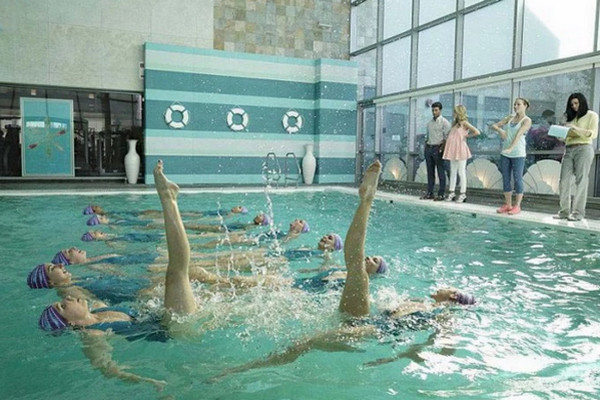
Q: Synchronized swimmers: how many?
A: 12